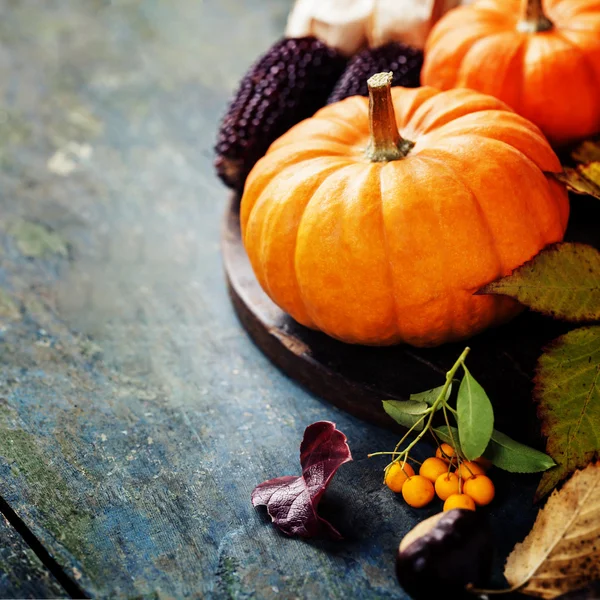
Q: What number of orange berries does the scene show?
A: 8